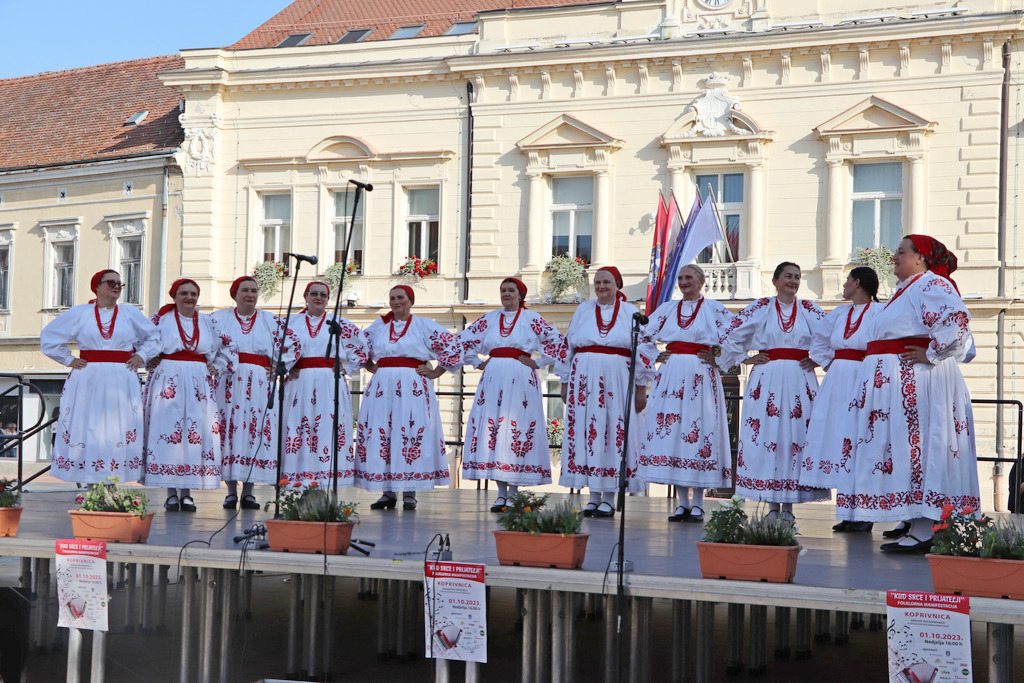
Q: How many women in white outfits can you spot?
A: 11